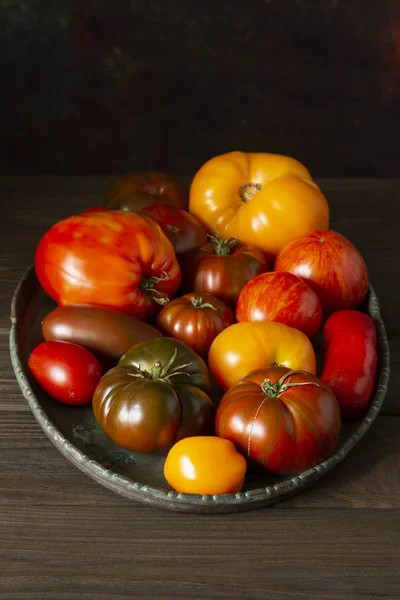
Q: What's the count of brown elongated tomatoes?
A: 1